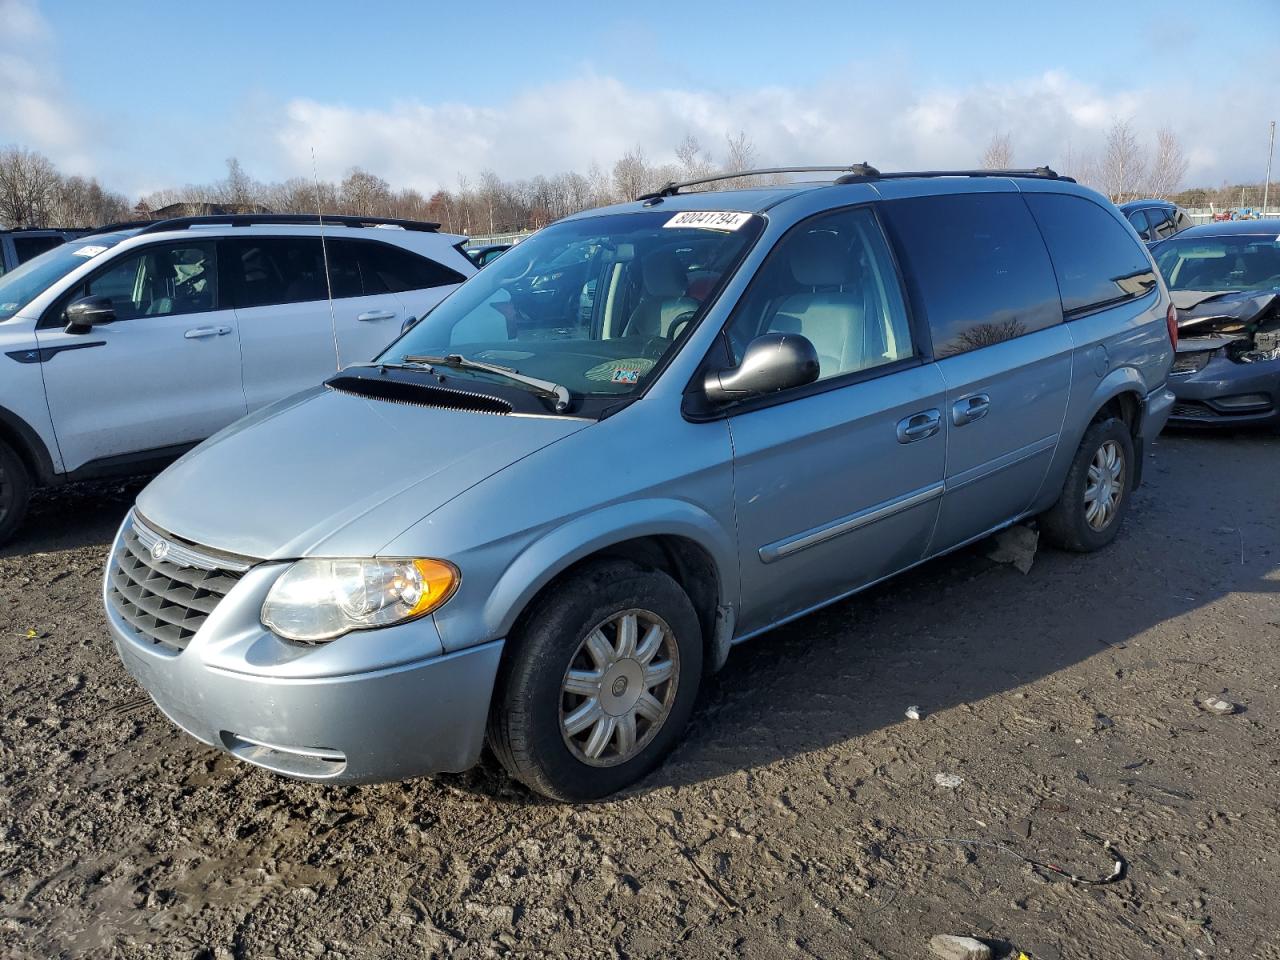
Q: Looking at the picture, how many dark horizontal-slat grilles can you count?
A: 1